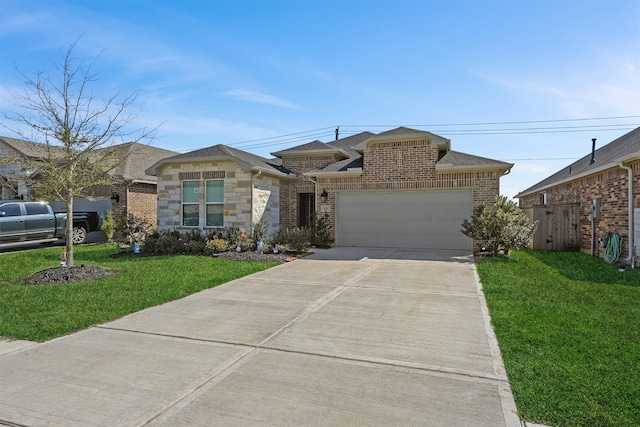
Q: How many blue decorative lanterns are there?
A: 2